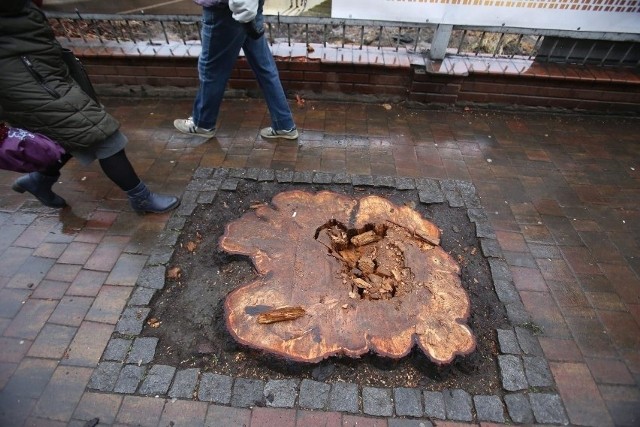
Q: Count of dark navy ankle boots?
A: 2